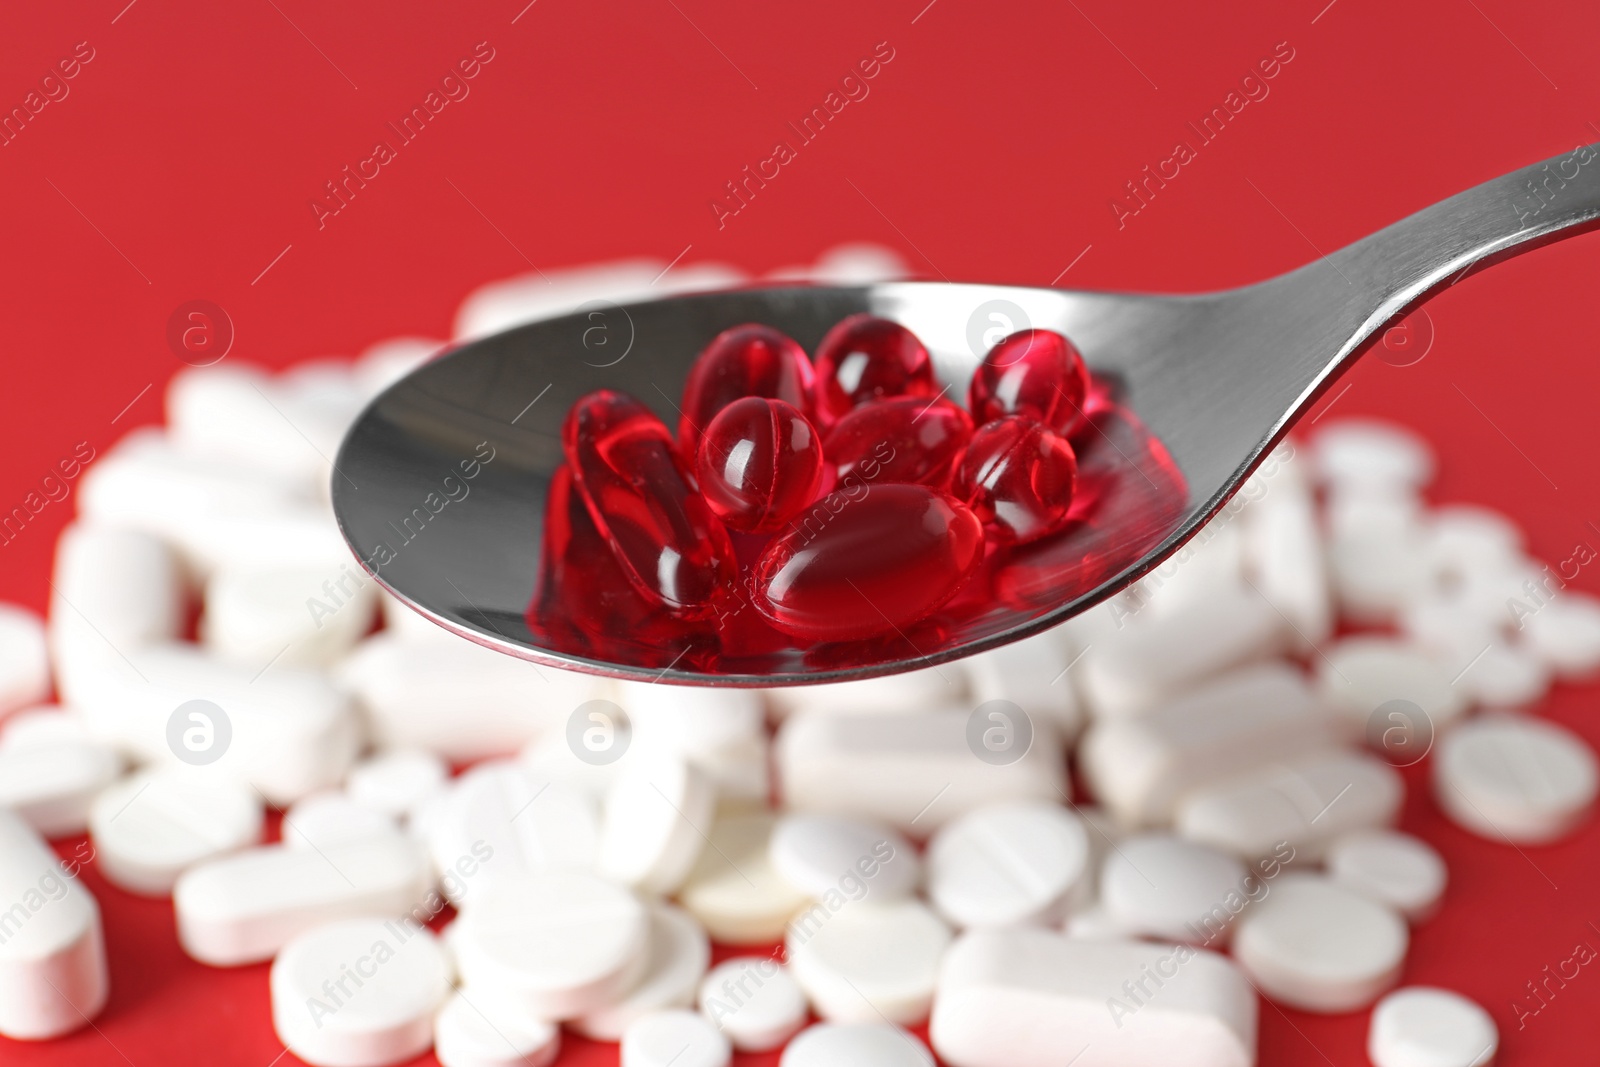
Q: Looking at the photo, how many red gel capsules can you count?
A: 8